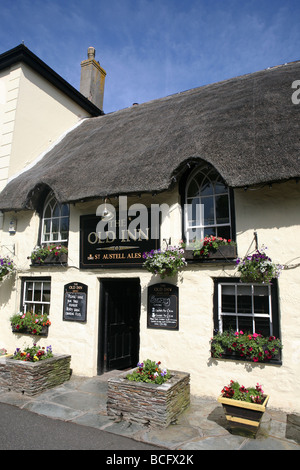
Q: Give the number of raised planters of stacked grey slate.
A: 2